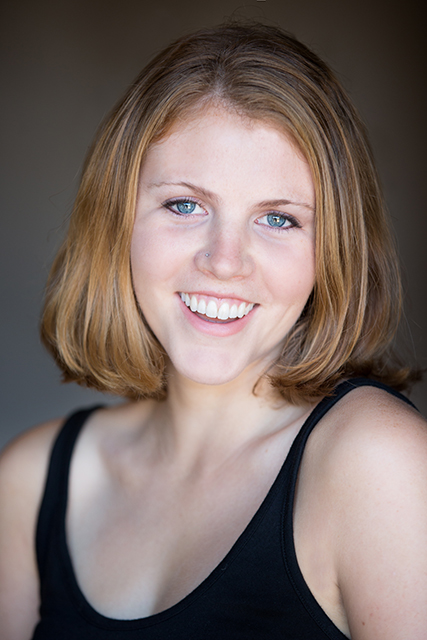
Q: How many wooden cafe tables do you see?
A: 0